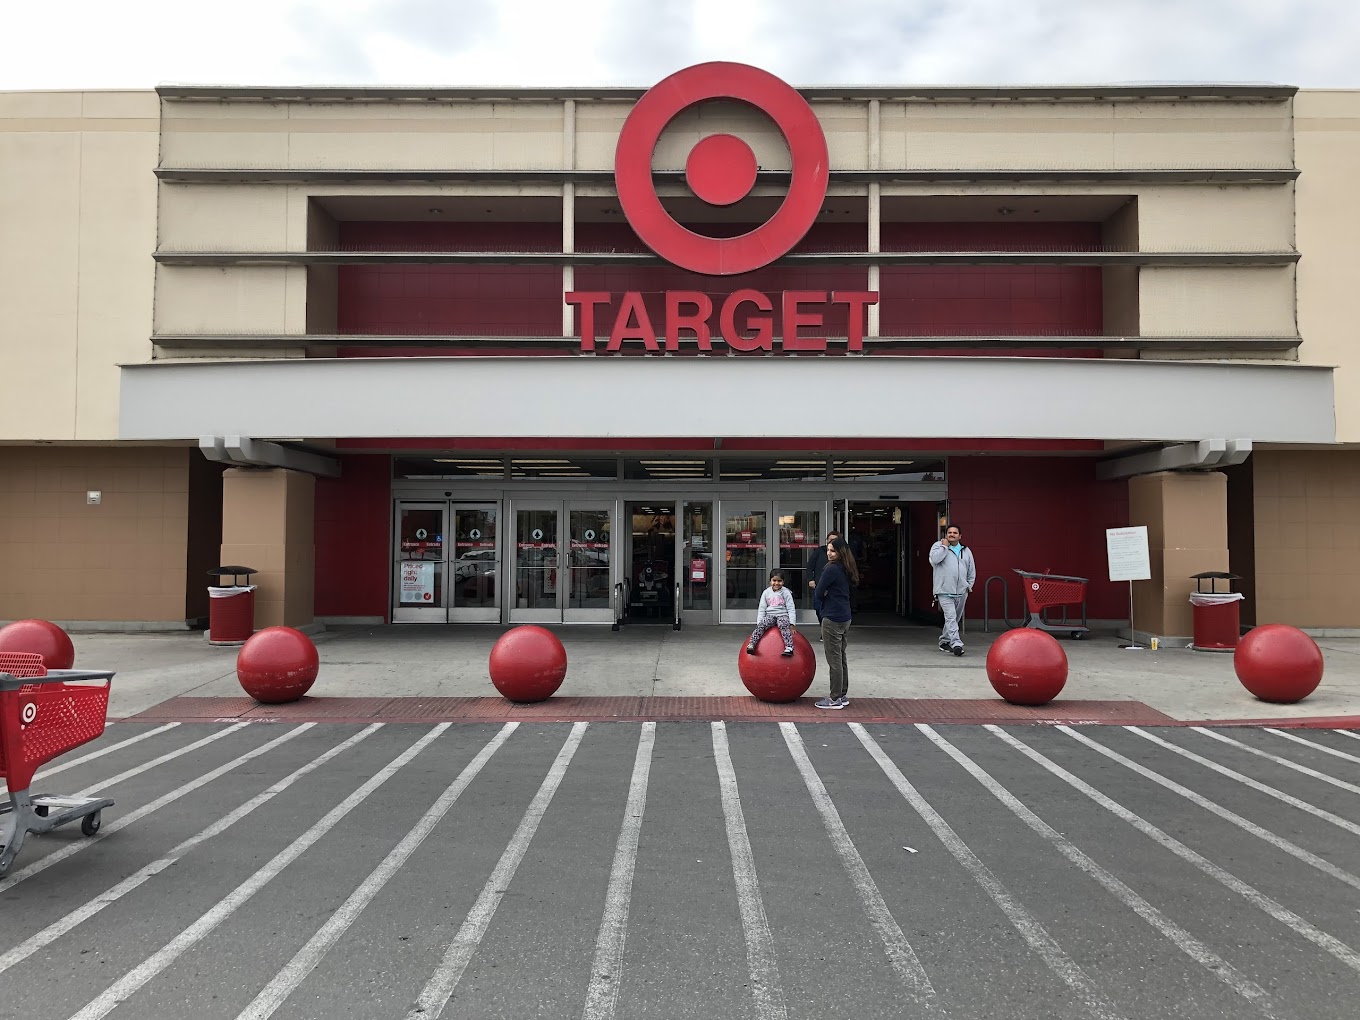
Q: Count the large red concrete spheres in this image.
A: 6